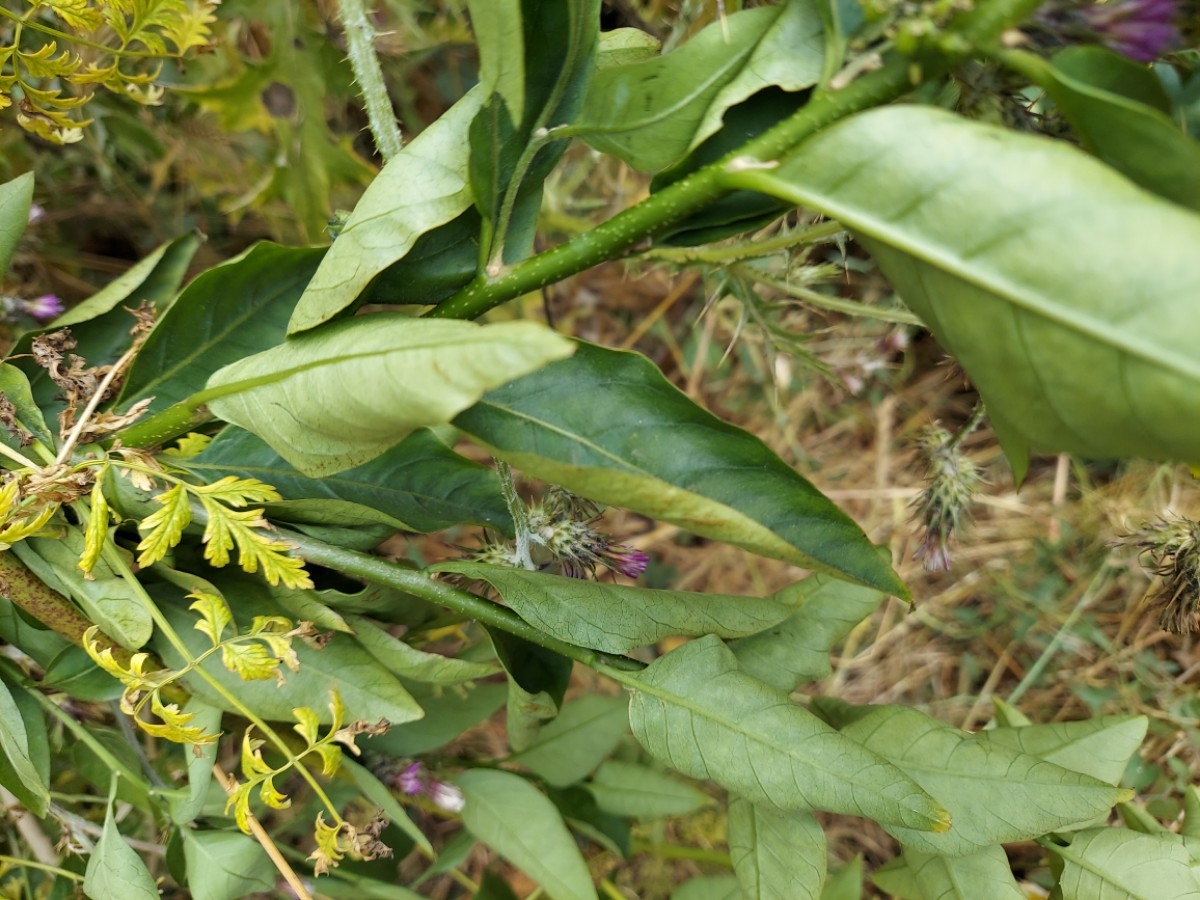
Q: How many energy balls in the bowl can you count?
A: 0